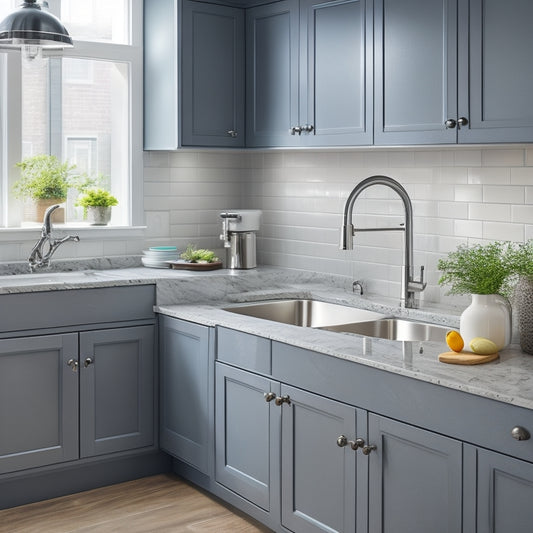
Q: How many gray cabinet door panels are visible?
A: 12